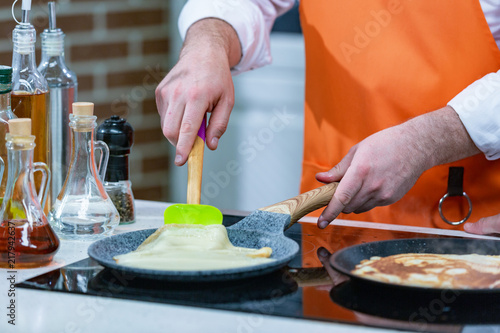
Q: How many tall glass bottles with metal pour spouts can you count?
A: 2